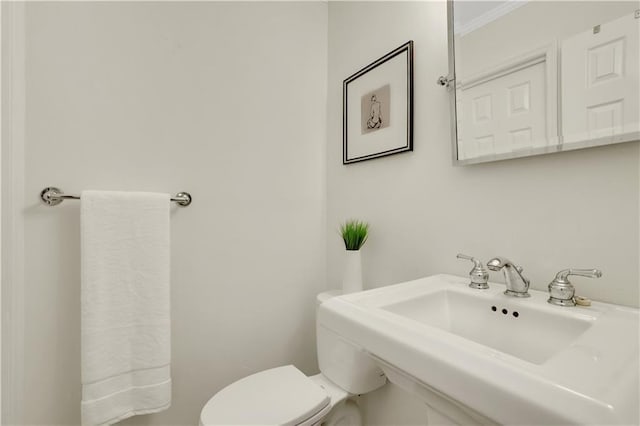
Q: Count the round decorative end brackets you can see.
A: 2